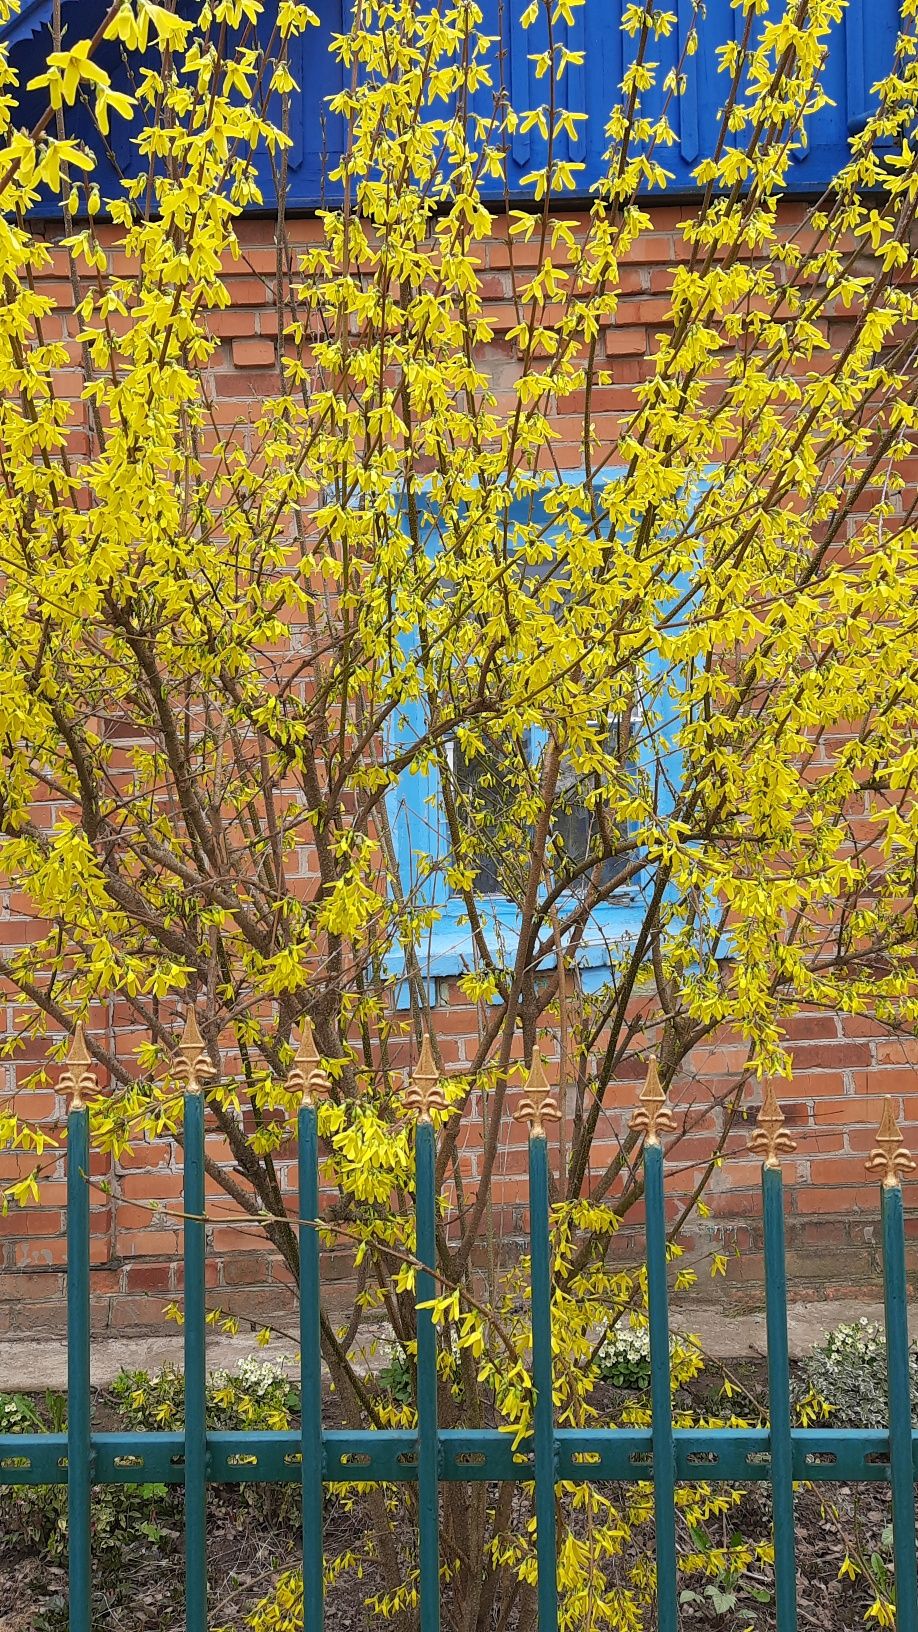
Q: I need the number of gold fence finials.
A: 8